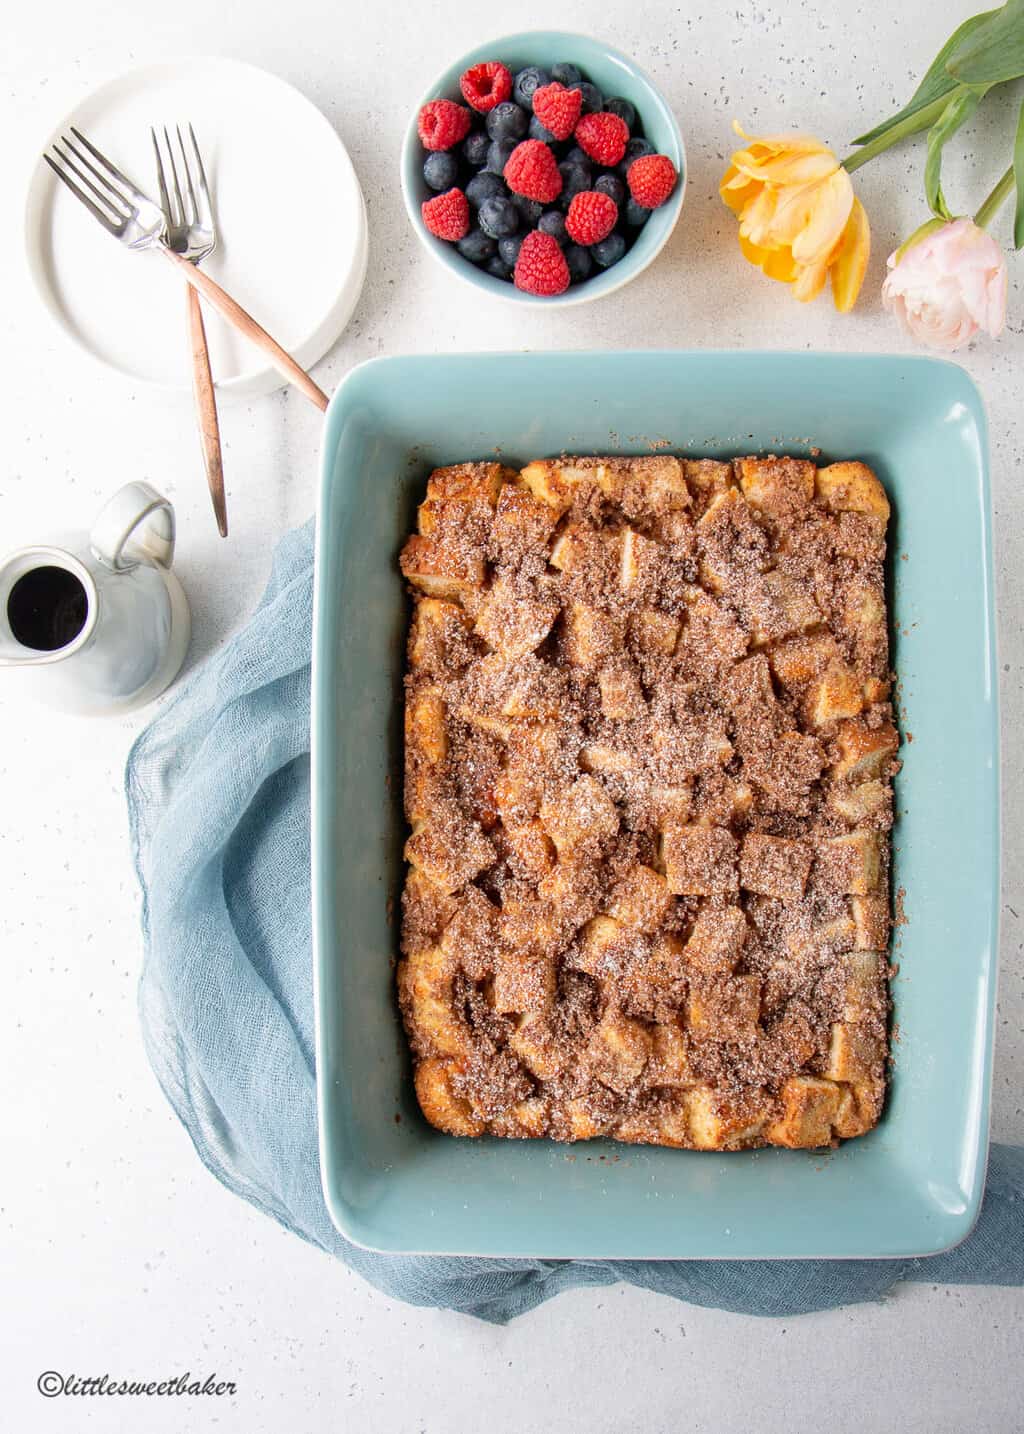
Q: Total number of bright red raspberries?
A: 9